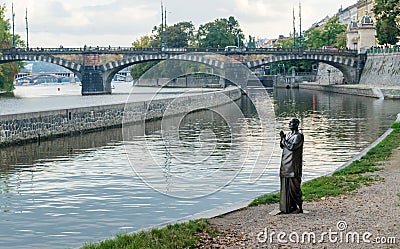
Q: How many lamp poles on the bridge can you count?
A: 6